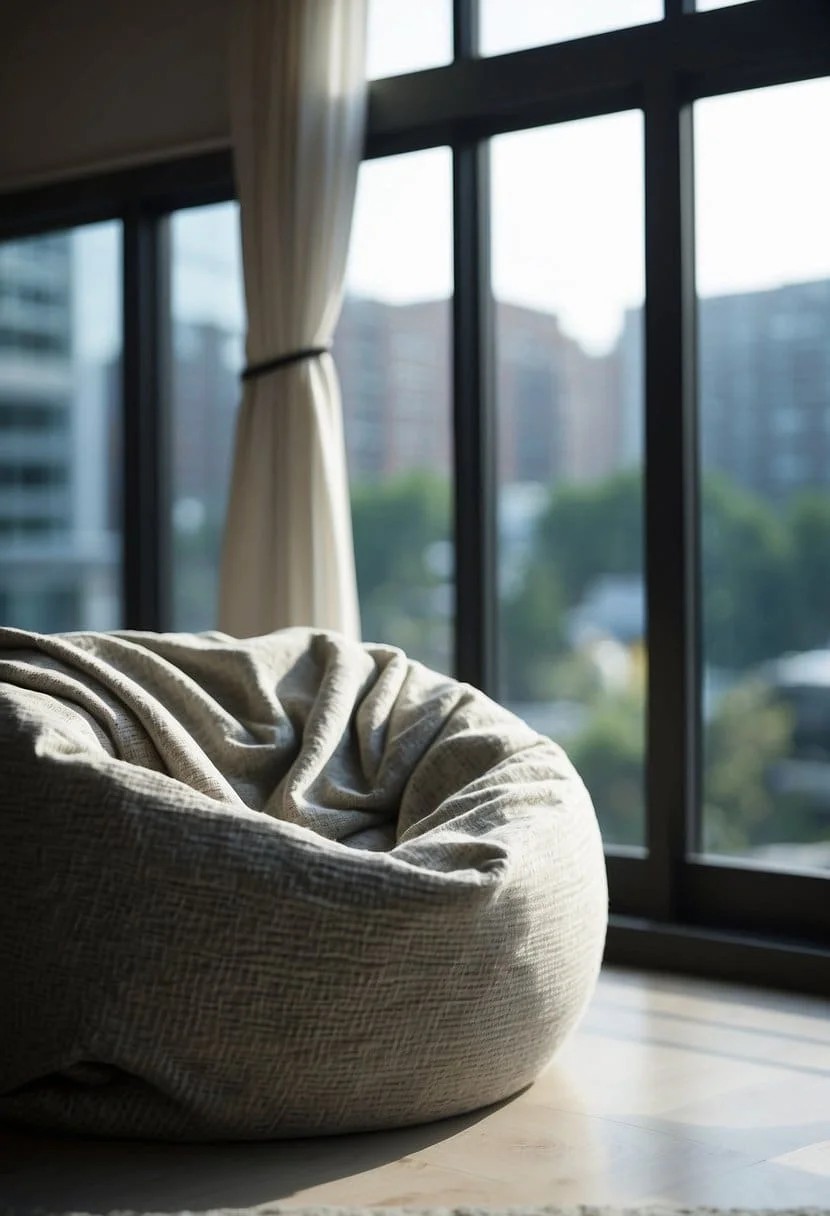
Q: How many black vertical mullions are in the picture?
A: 3